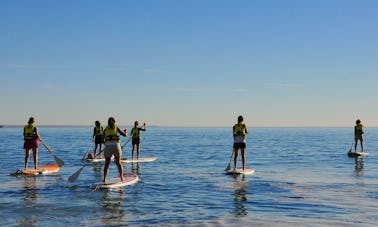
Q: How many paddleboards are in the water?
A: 6